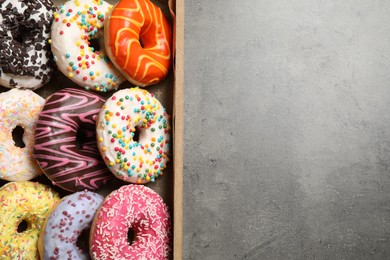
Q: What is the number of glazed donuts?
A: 9